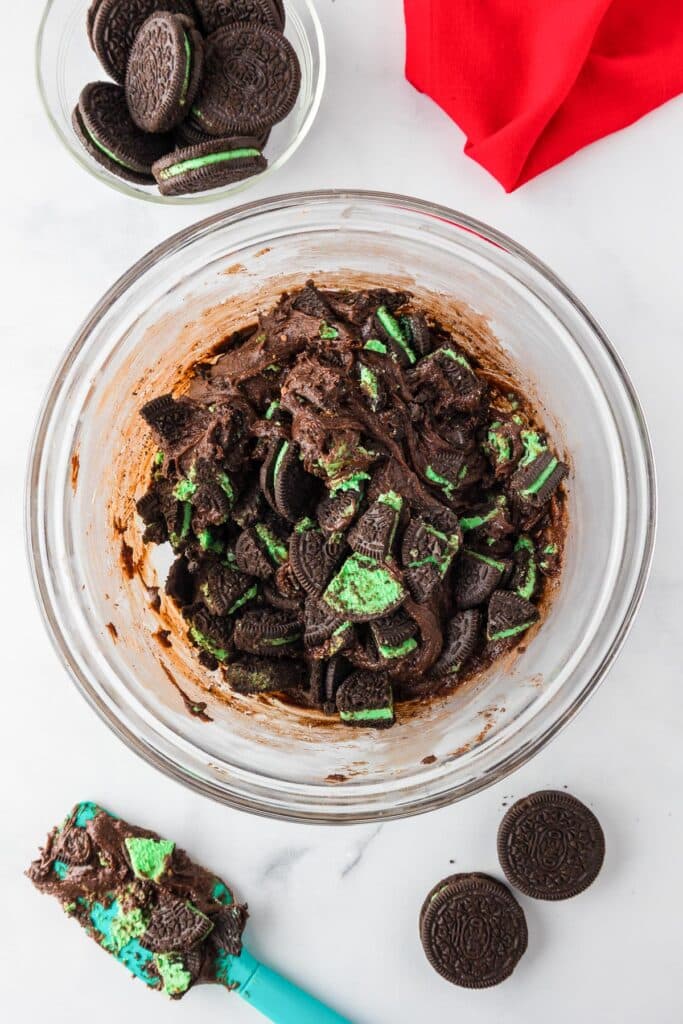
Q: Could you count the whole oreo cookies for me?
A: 9